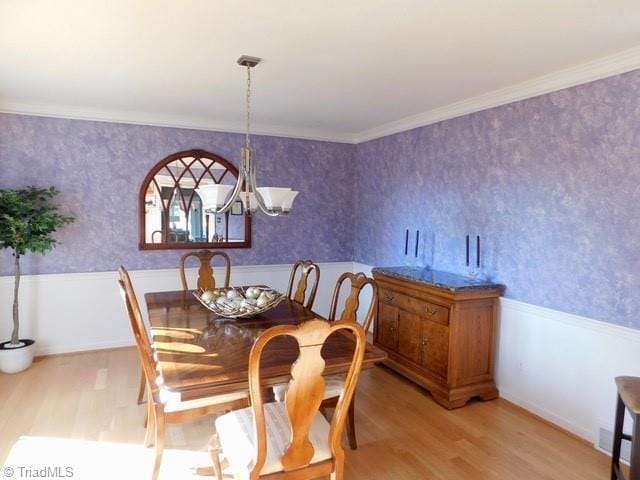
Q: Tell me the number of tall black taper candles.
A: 4